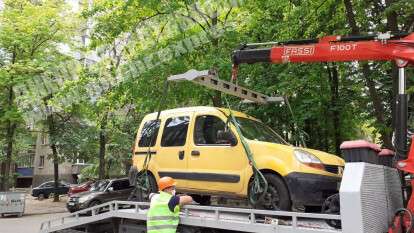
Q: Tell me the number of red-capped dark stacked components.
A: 2